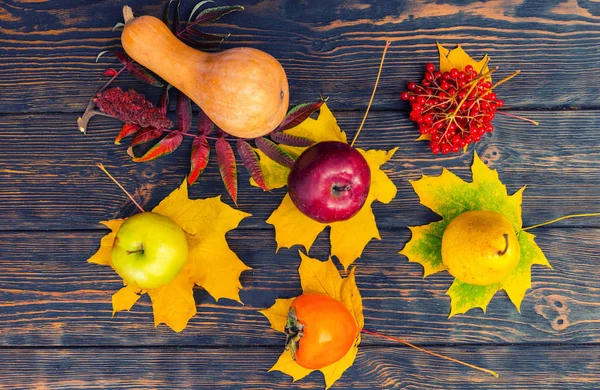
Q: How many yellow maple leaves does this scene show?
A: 5